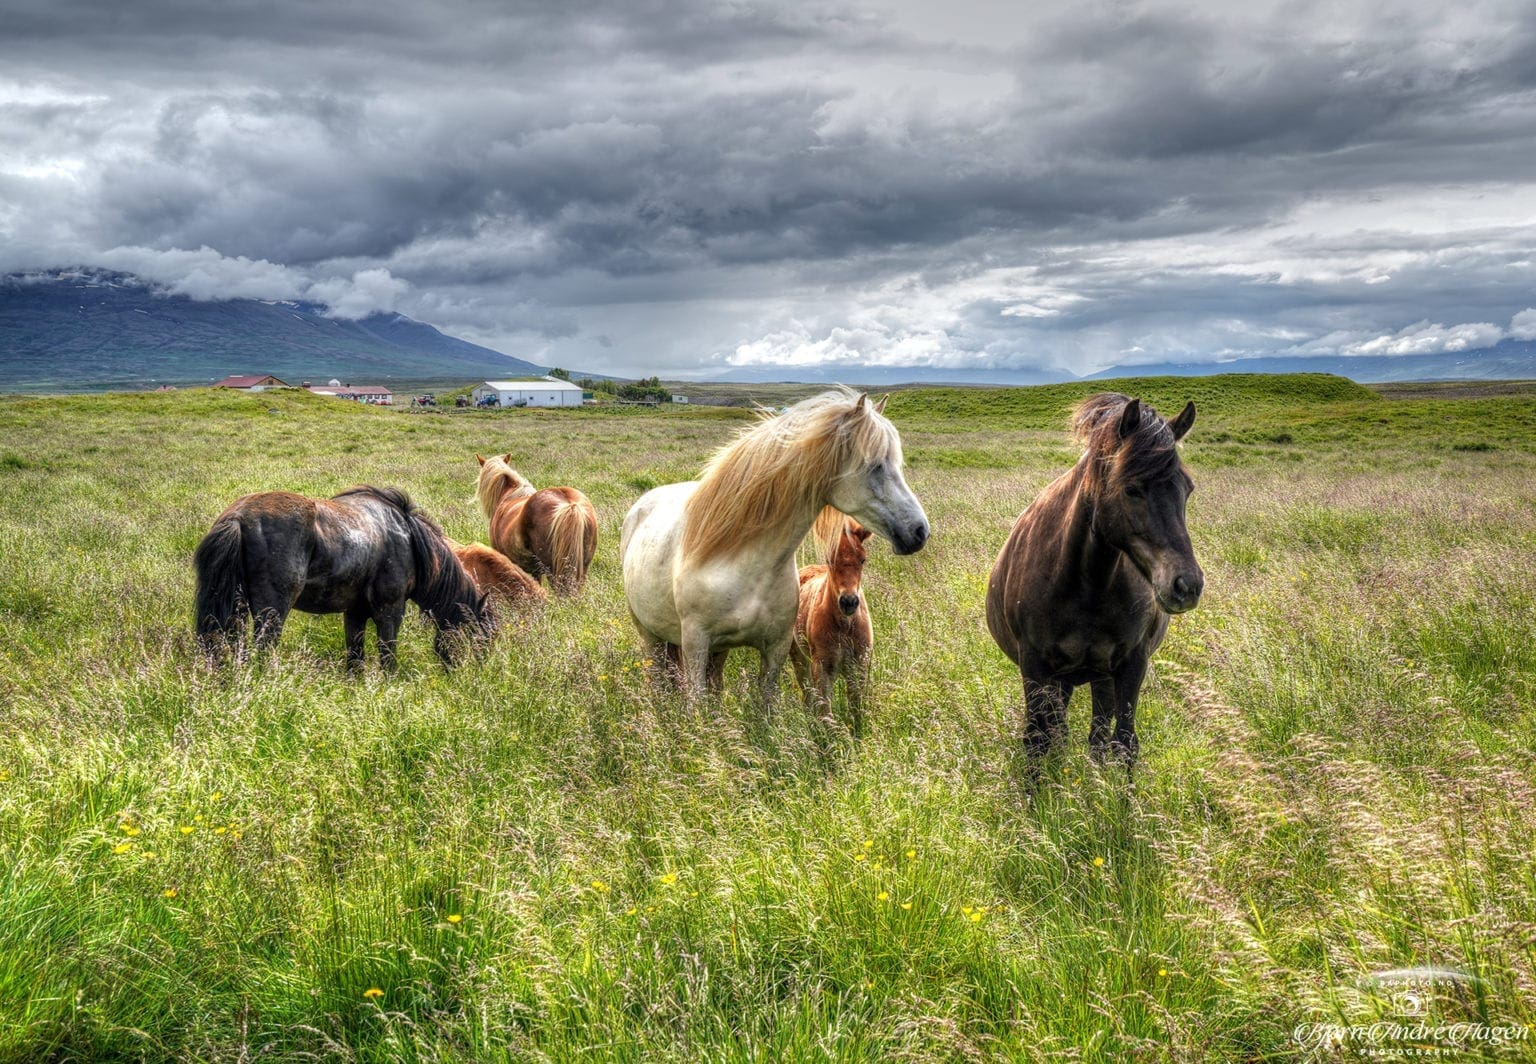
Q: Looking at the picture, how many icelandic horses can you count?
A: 6